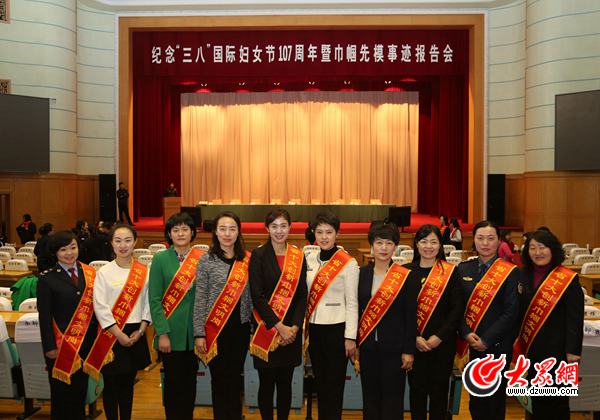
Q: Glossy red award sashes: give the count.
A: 10